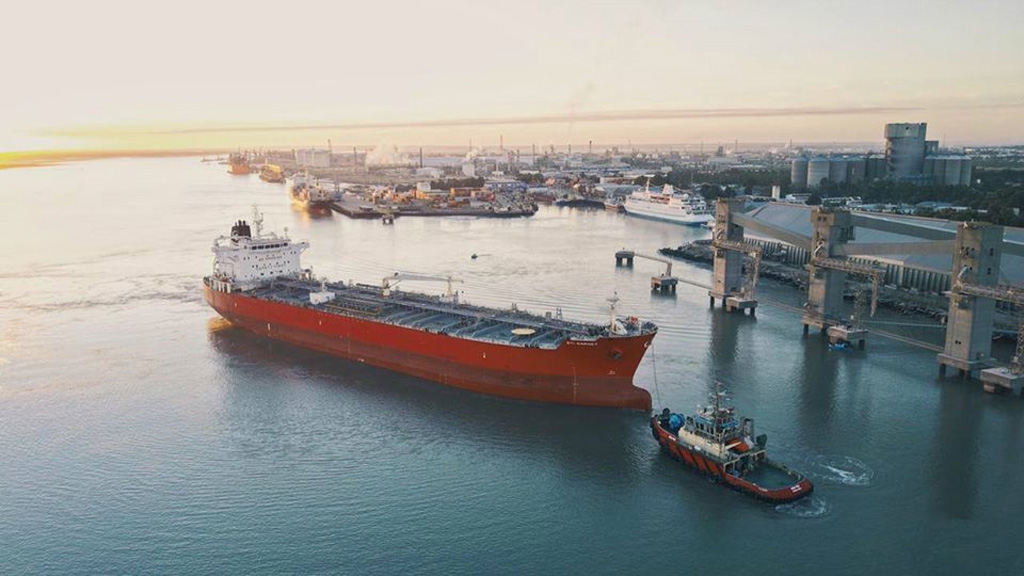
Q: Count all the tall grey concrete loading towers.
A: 3